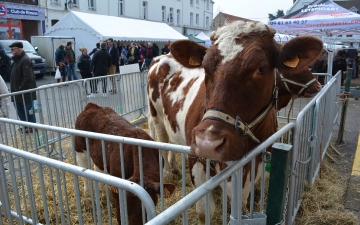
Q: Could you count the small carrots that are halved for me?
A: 0